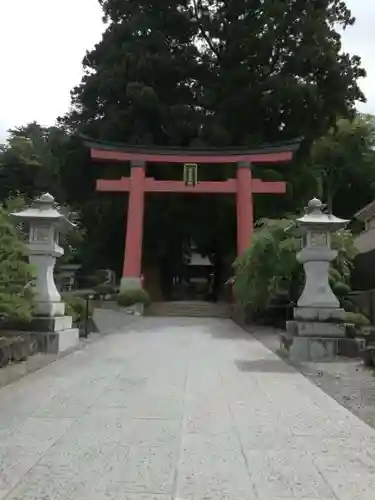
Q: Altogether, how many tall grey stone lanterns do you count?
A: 2